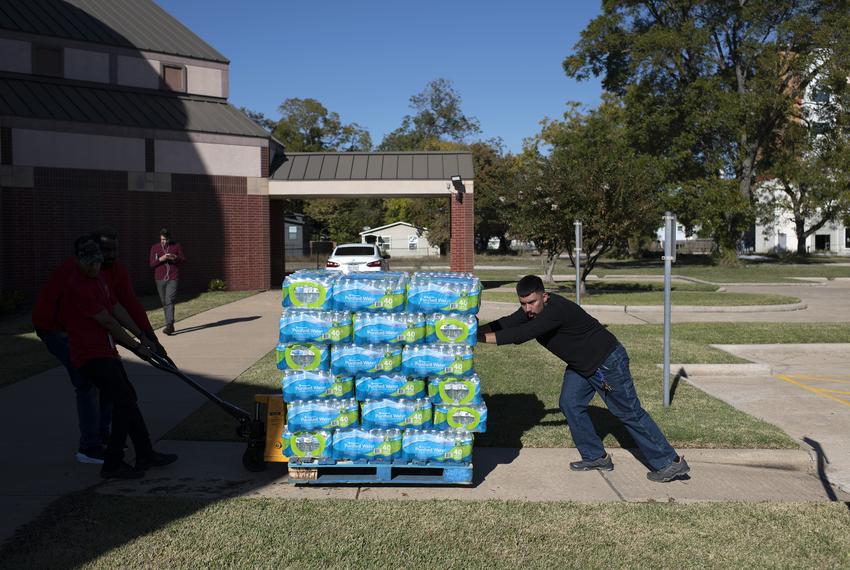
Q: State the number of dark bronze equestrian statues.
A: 0